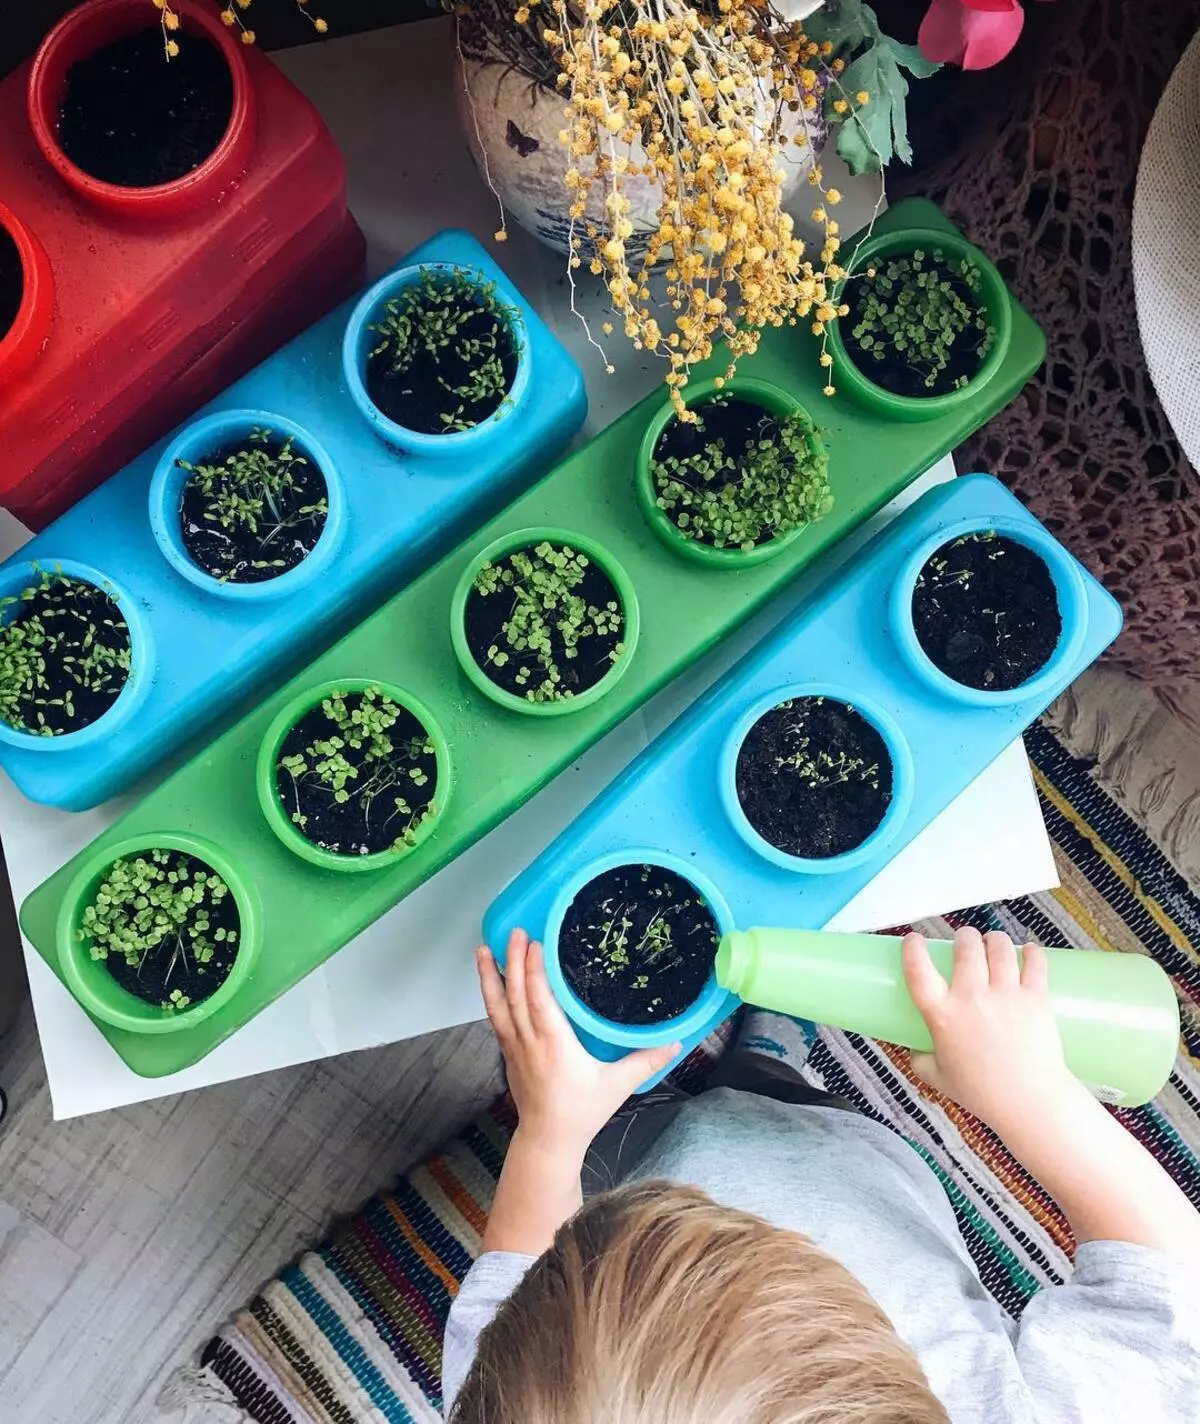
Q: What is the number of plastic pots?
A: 13